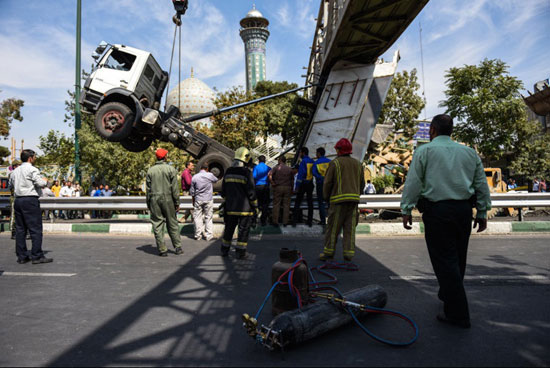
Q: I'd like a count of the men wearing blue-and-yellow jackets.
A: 2